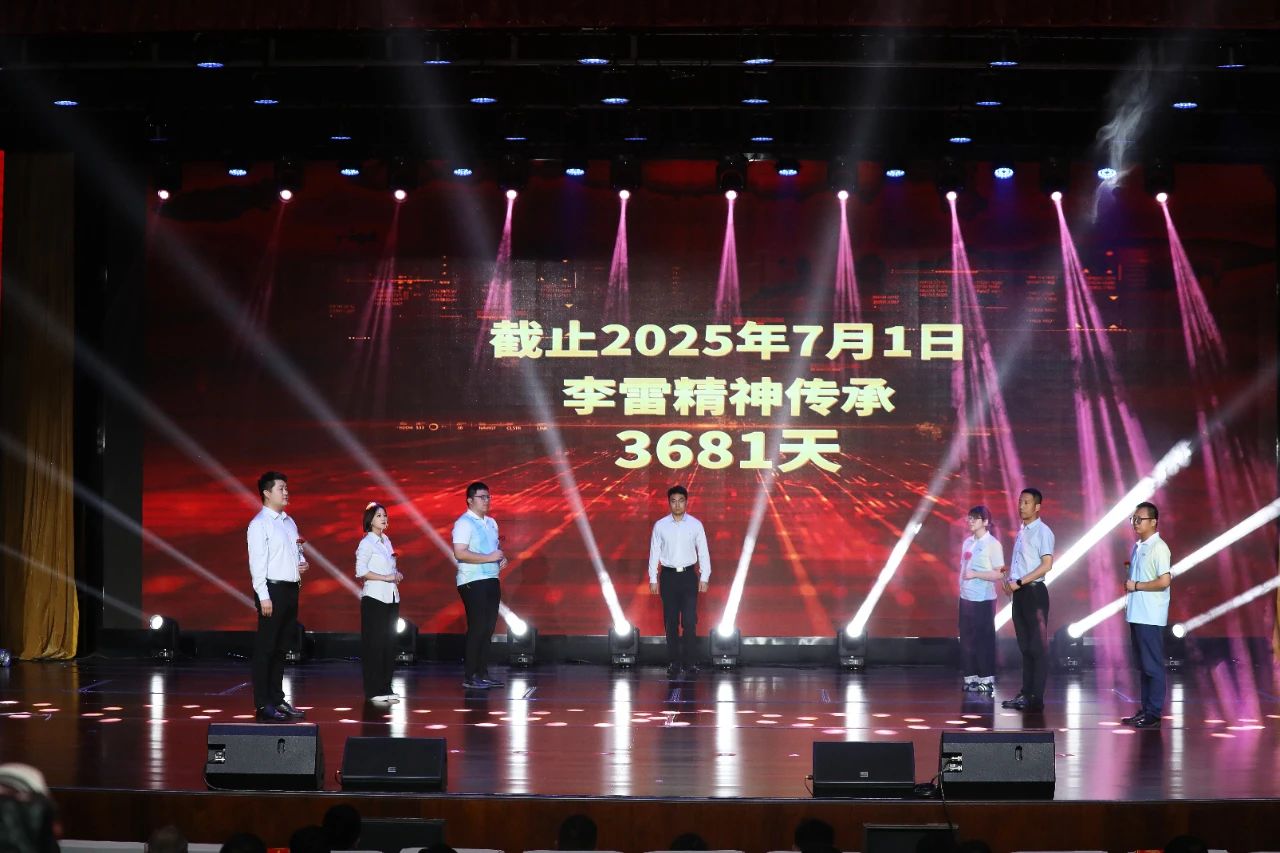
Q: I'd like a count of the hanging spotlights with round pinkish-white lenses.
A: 10